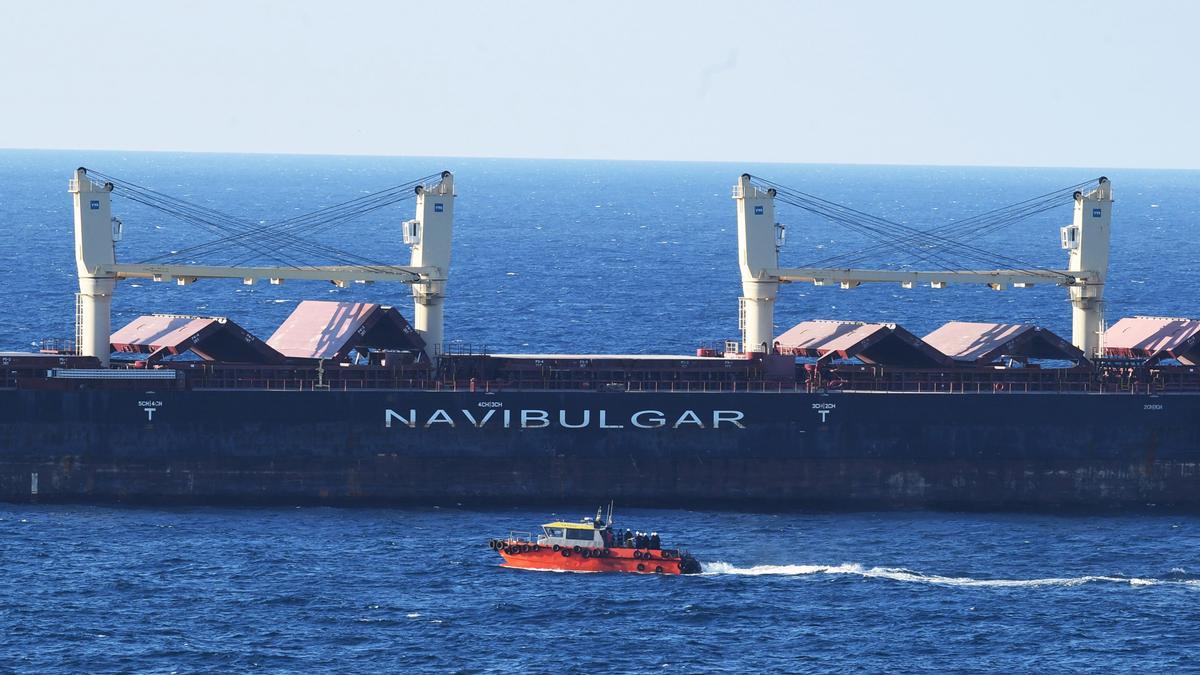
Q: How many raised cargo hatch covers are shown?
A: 5